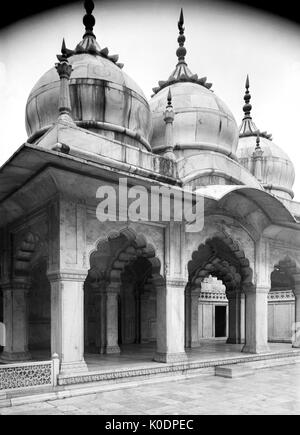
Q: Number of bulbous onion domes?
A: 3